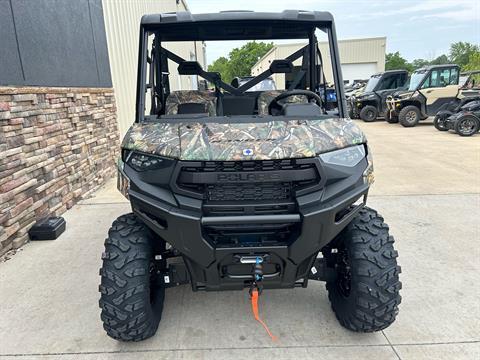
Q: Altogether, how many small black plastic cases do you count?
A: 1